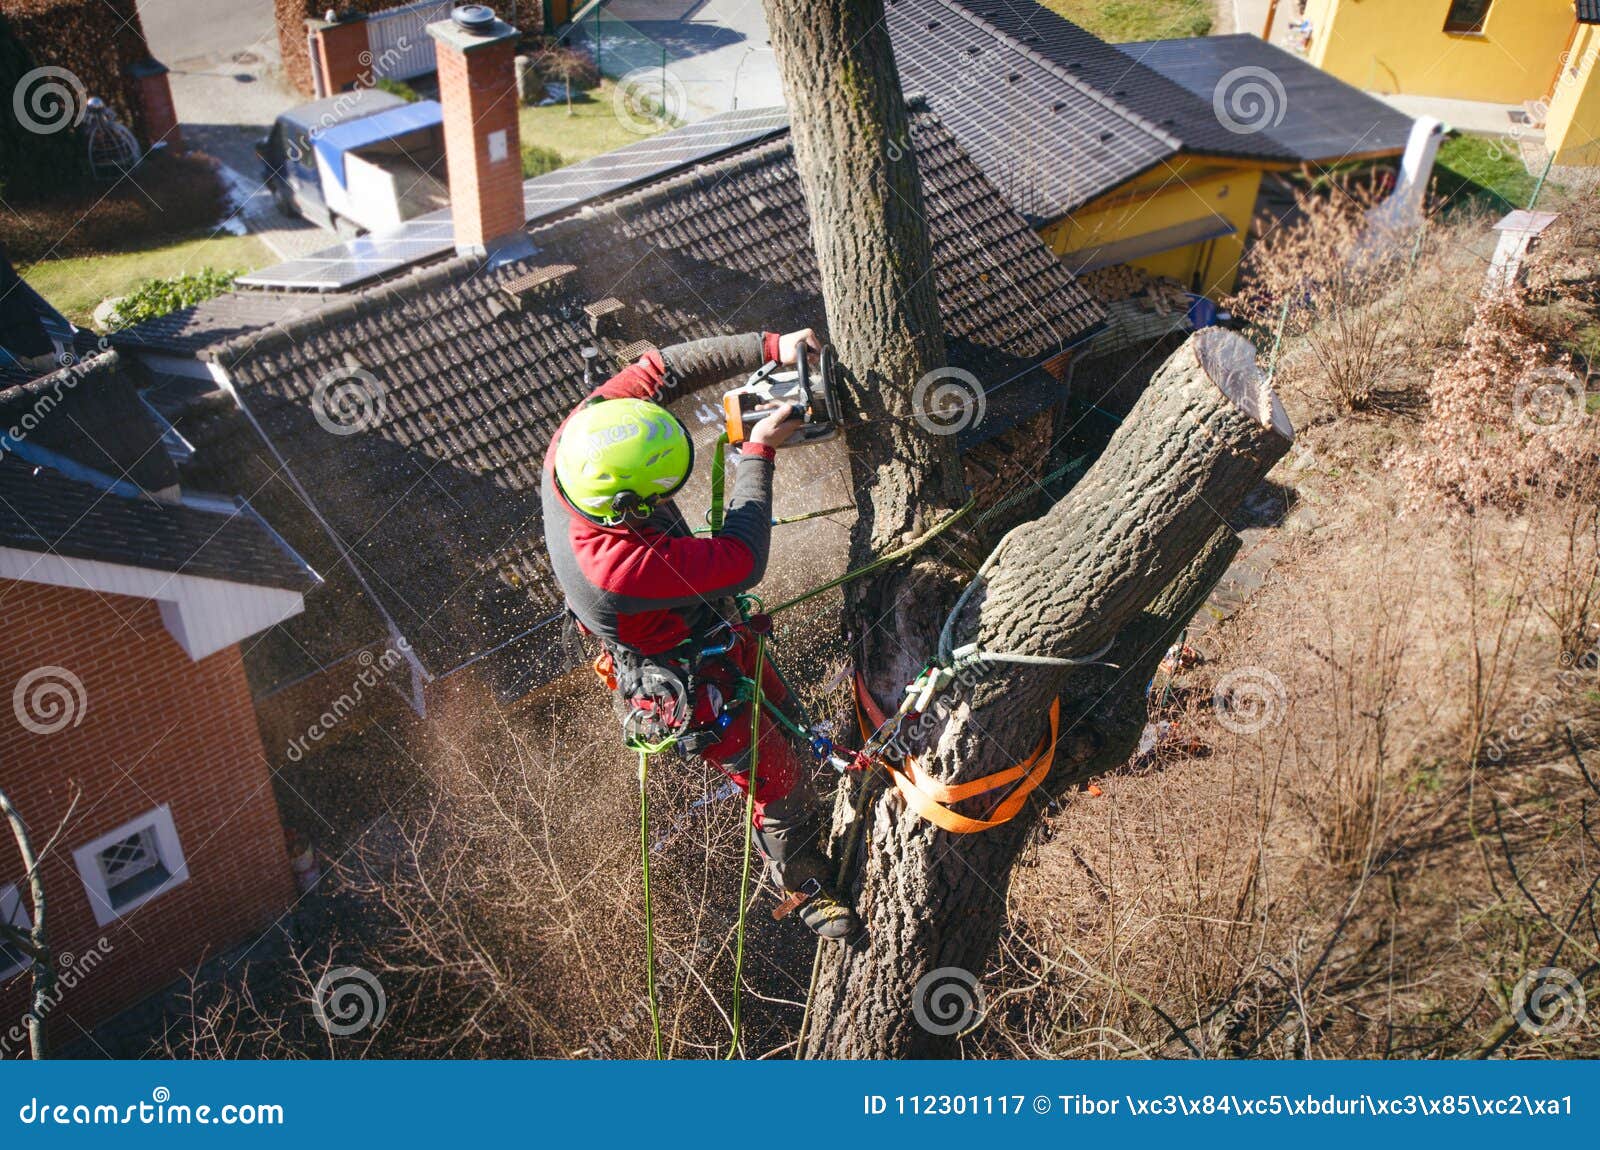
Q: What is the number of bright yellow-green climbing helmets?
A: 1